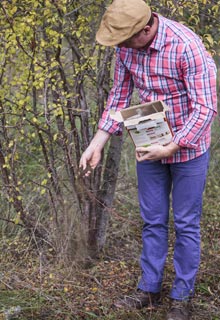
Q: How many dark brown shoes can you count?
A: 2